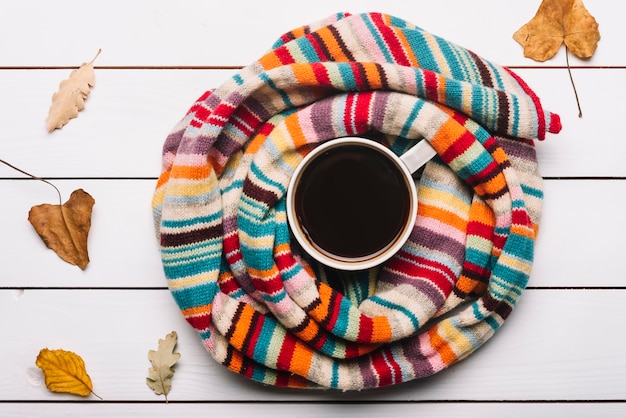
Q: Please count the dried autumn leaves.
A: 5